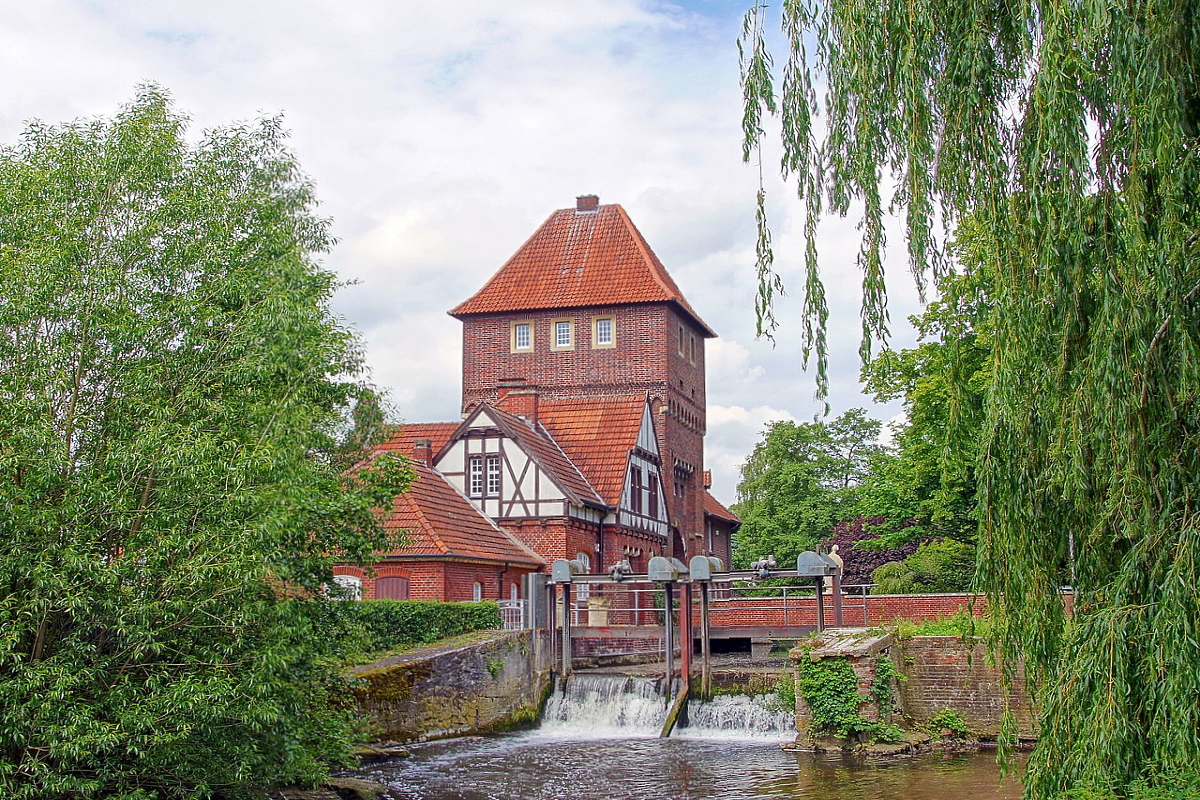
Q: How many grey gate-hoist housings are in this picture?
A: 4